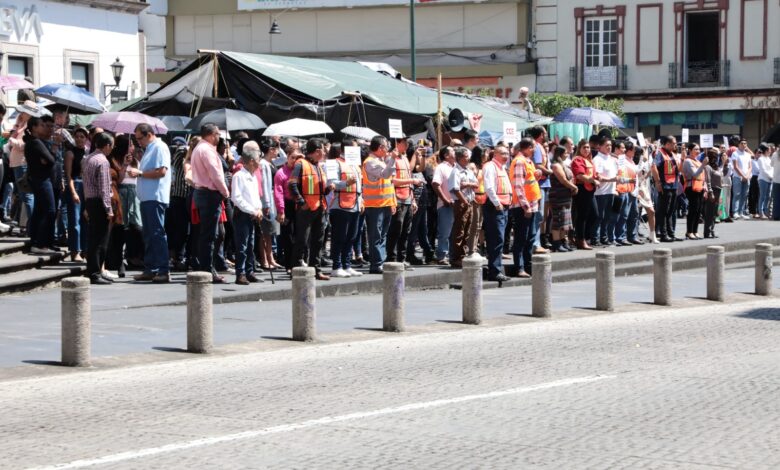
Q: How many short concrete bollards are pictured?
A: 10